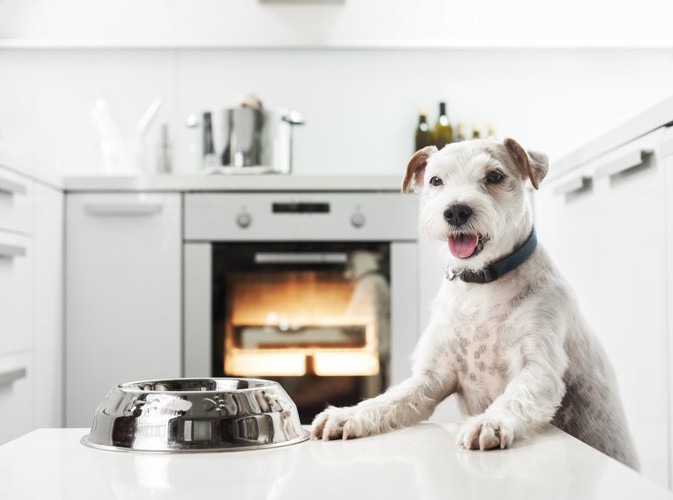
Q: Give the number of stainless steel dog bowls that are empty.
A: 1